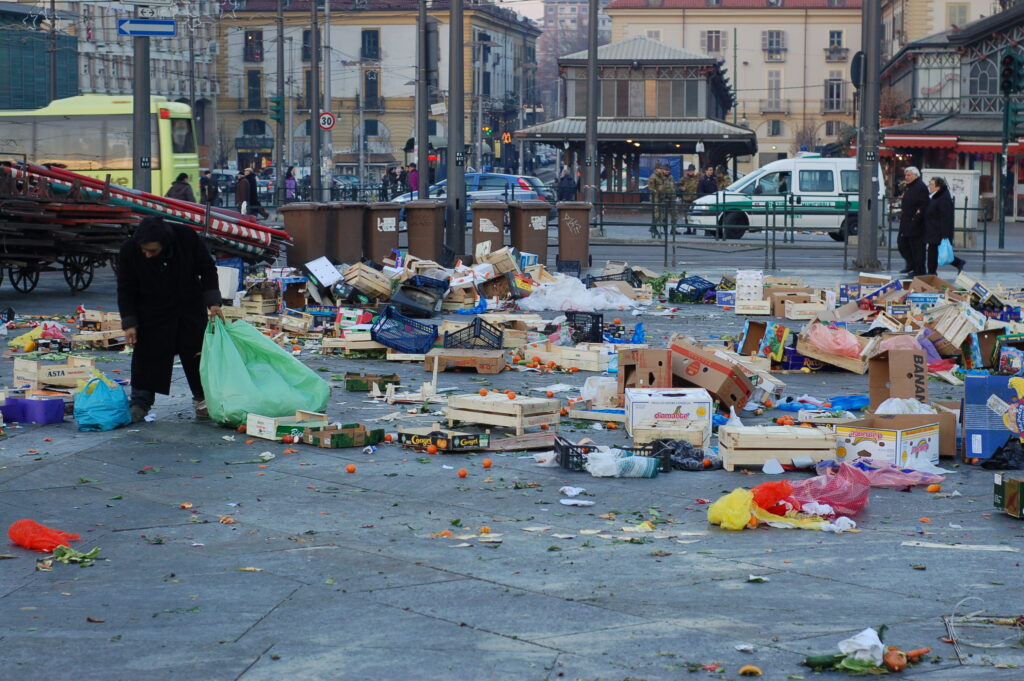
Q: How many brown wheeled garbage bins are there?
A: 7